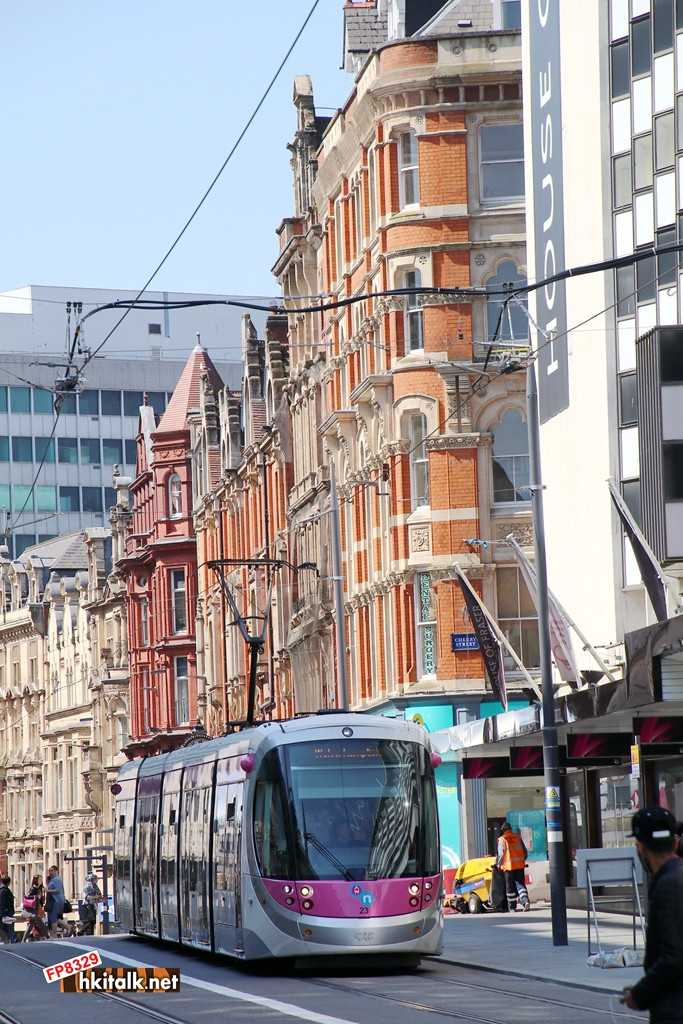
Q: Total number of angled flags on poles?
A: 3